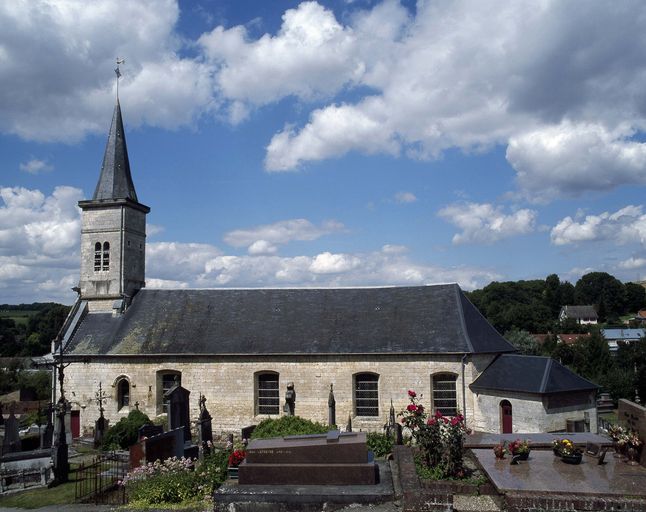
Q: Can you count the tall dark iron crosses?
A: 2